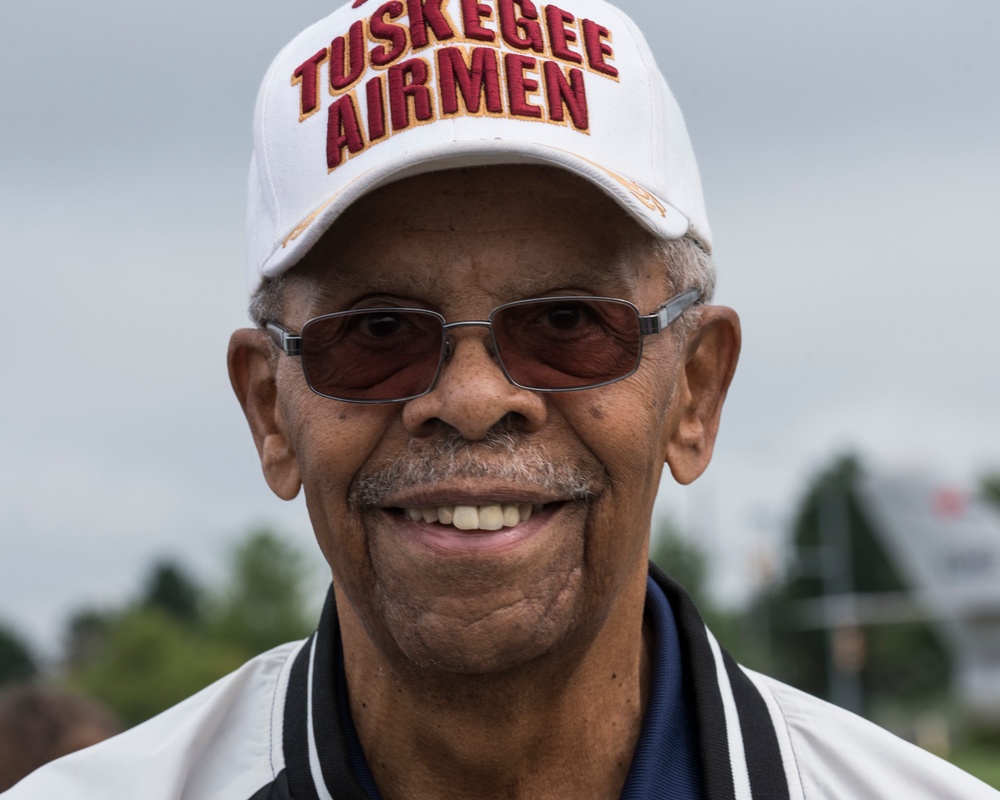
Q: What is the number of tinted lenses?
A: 2